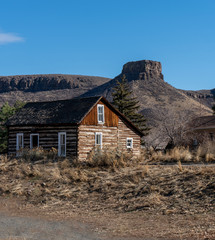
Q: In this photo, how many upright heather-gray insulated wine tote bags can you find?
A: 0